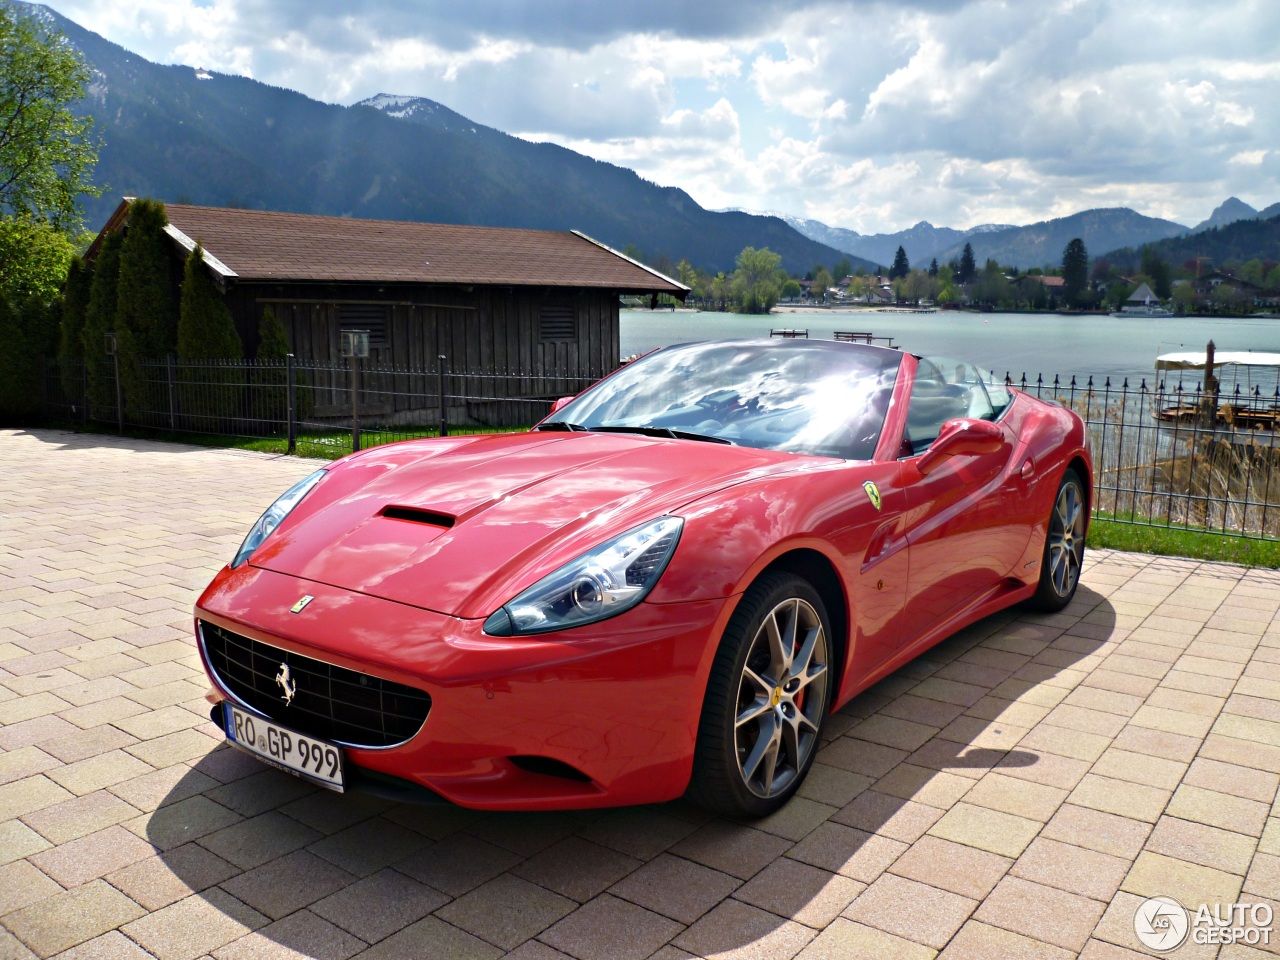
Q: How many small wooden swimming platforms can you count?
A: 2